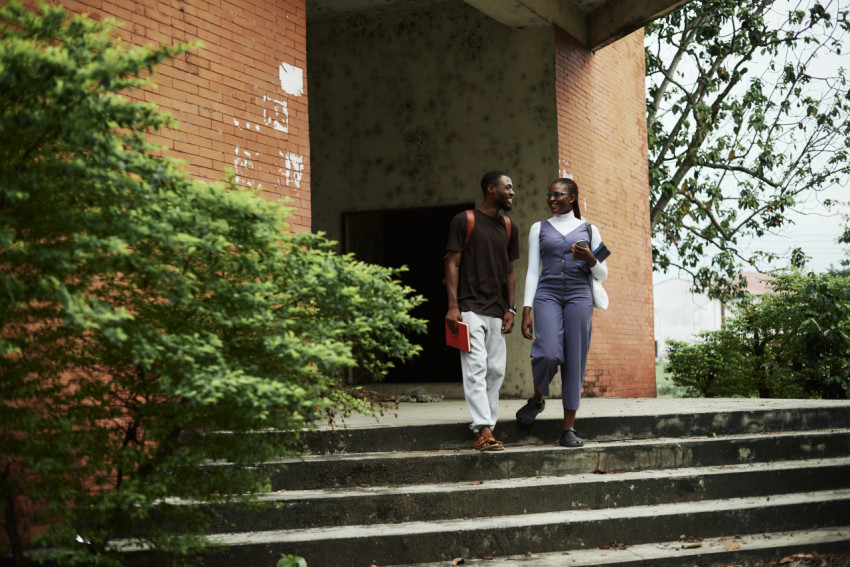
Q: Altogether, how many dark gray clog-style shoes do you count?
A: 2